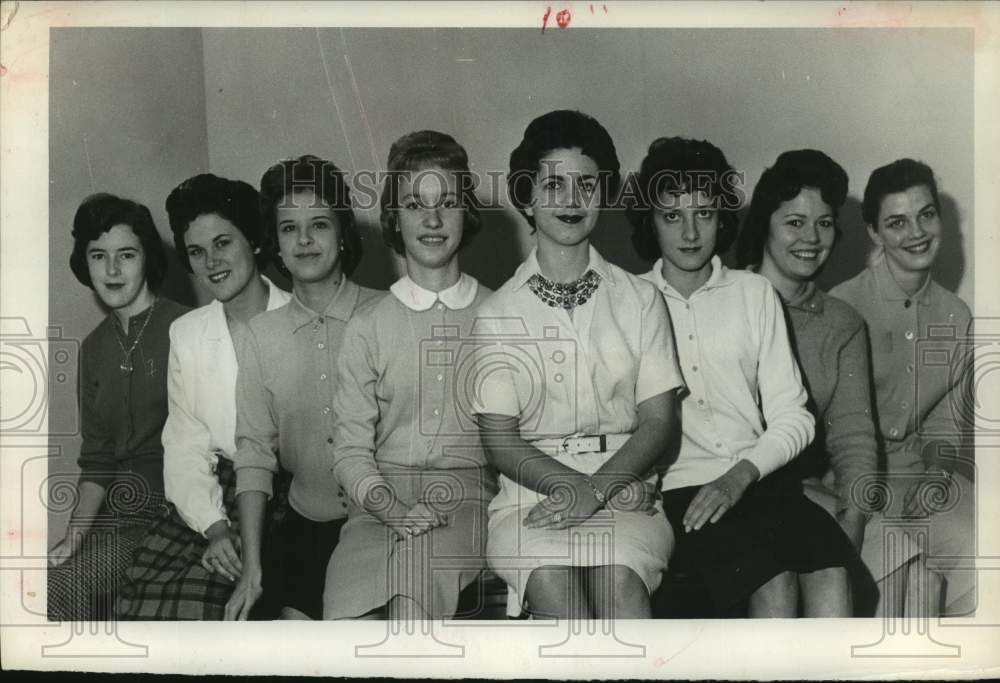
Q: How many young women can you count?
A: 8